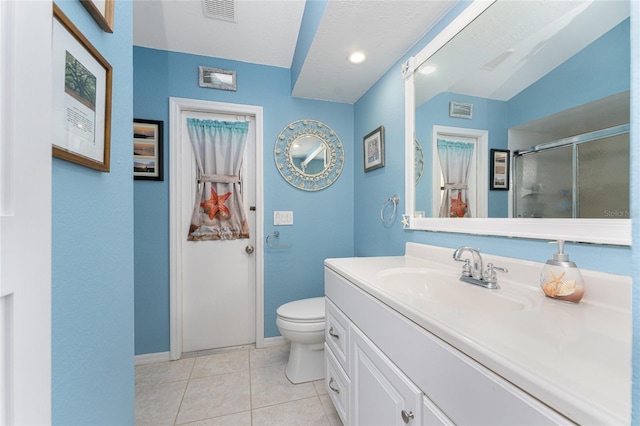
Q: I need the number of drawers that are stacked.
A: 2